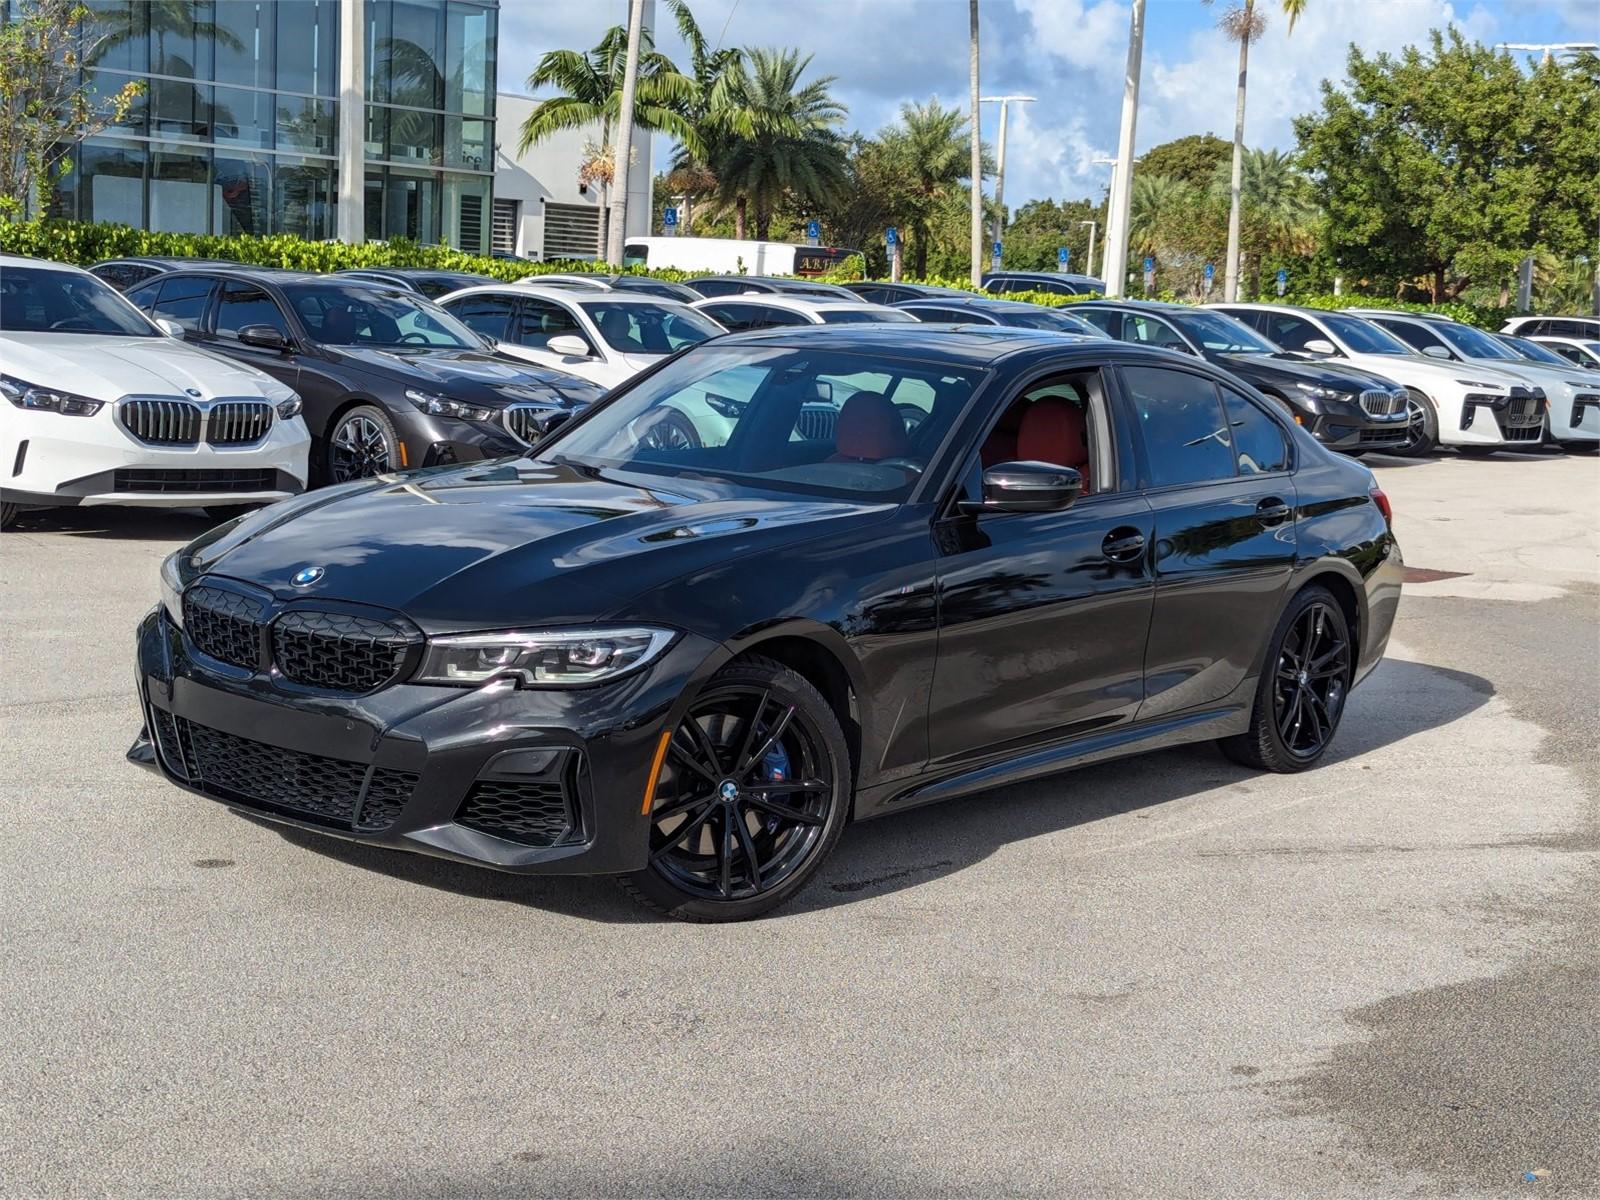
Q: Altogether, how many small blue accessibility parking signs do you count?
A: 8